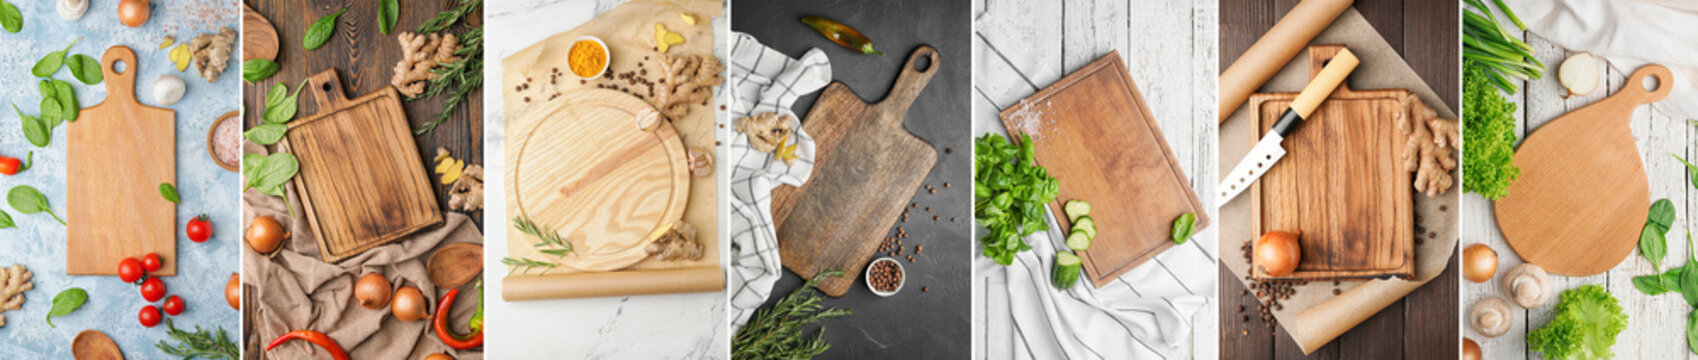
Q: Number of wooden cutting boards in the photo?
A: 7